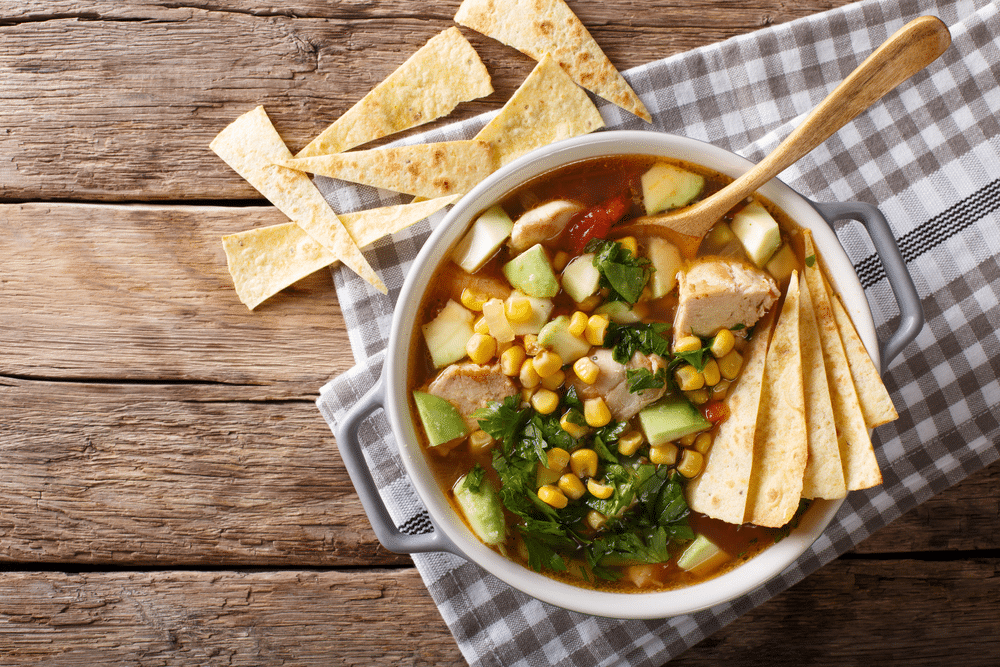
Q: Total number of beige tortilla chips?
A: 11